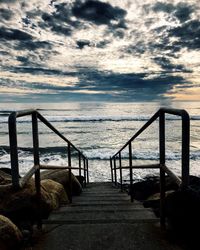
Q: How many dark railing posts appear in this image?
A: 12